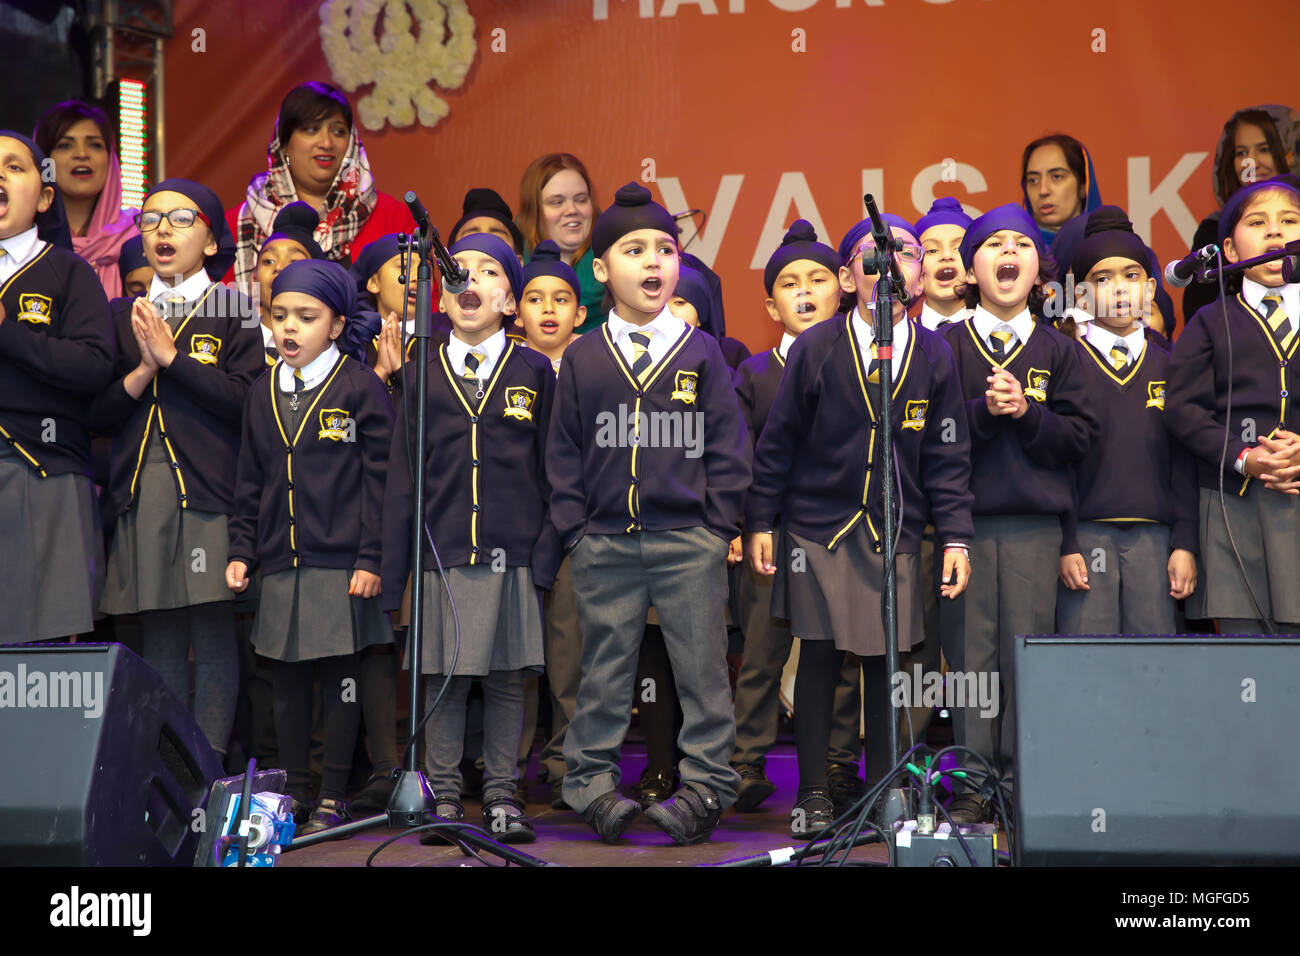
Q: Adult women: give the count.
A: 5